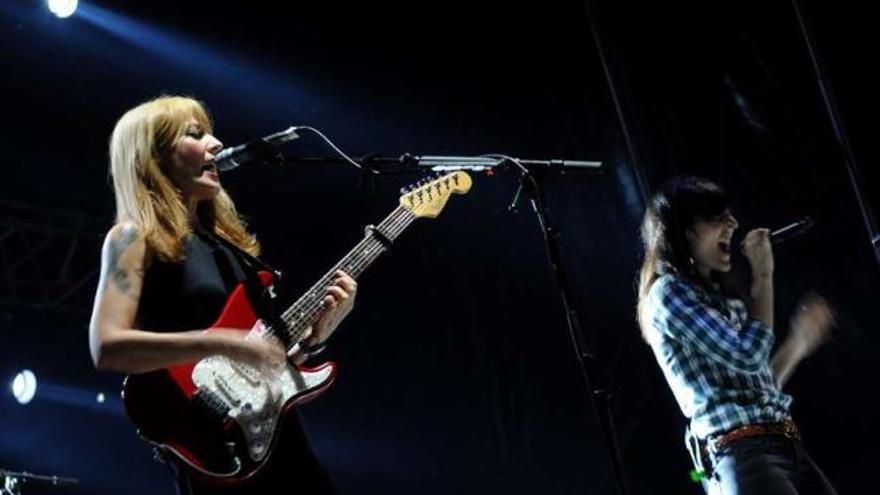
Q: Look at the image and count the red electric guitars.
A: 1